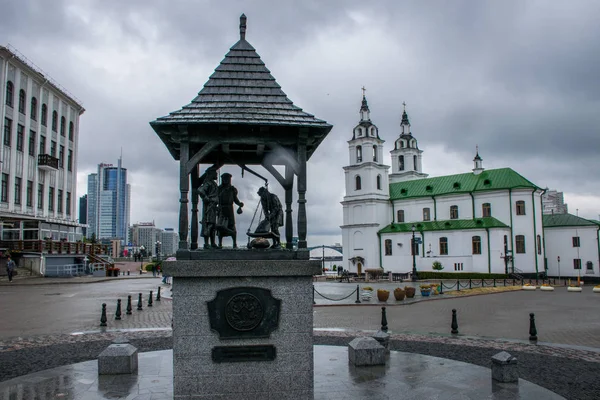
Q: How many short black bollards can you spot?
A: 9